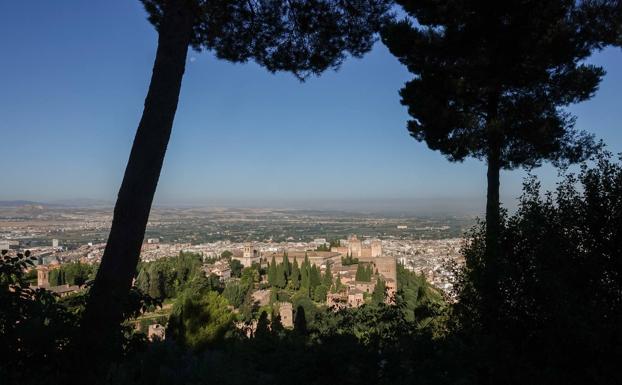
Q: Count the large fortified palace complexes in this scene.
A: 1